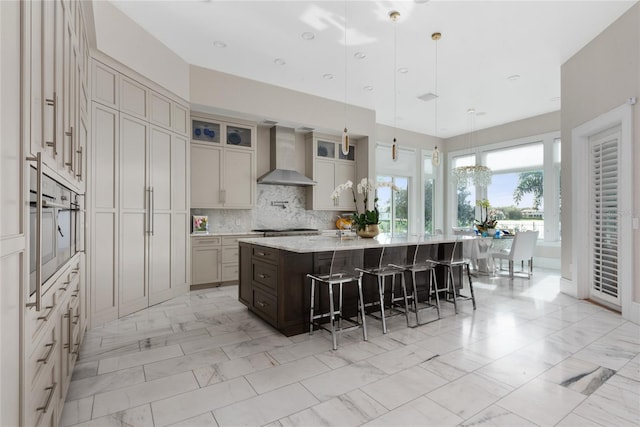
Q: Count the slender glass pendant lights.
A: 3